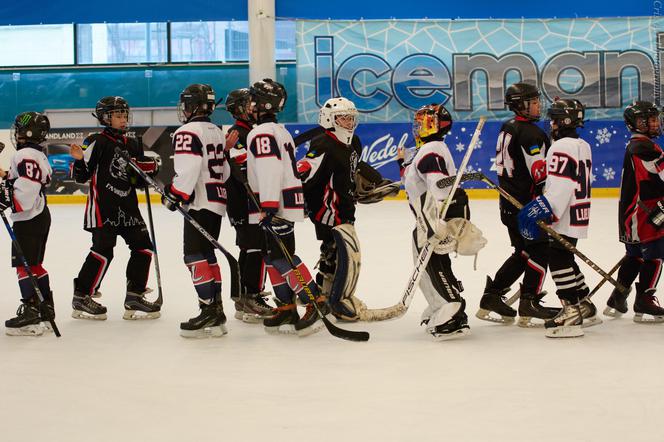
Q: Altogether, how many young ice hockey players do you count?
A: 10